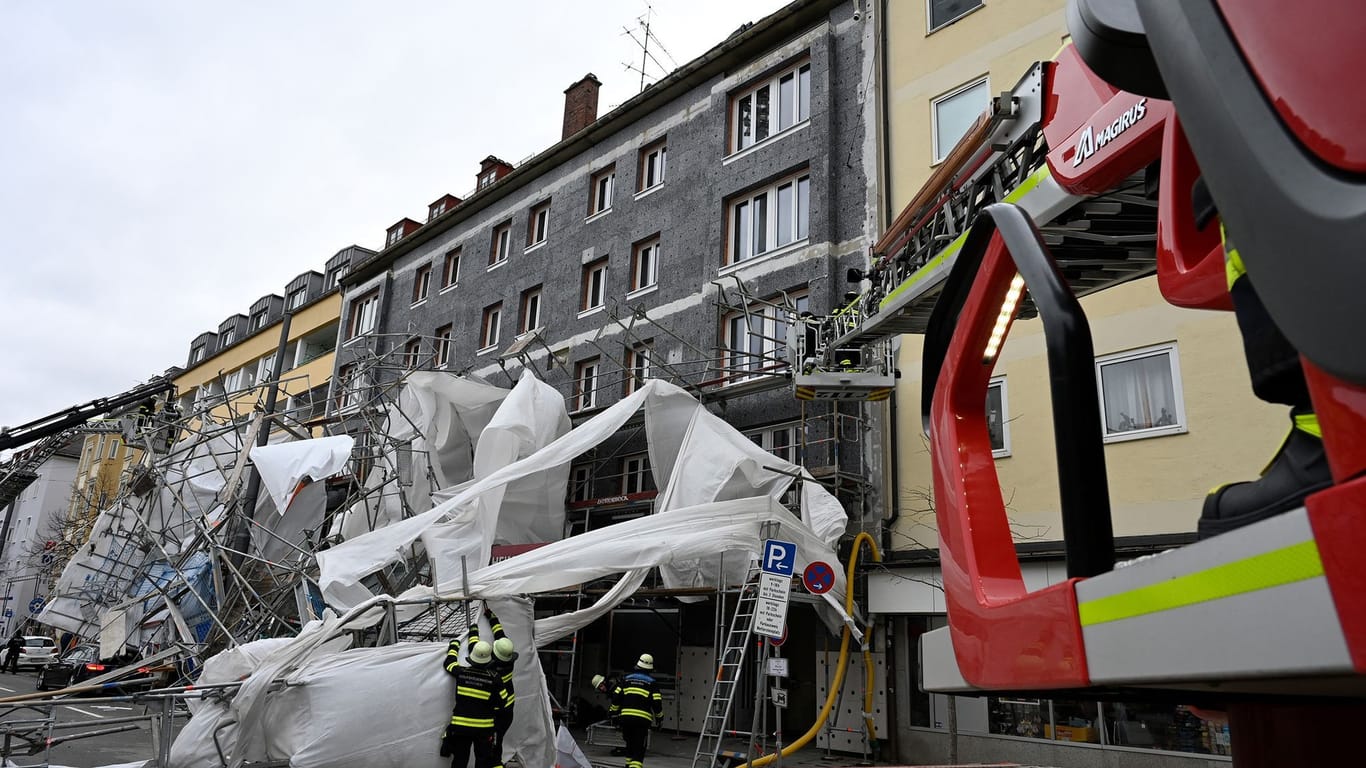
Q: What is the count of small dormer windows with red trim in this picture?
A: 3